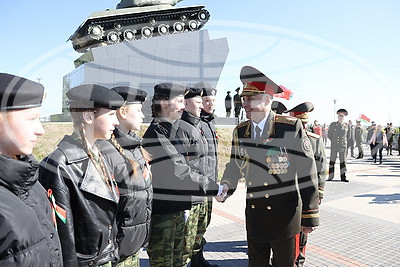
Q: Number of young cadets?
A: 6